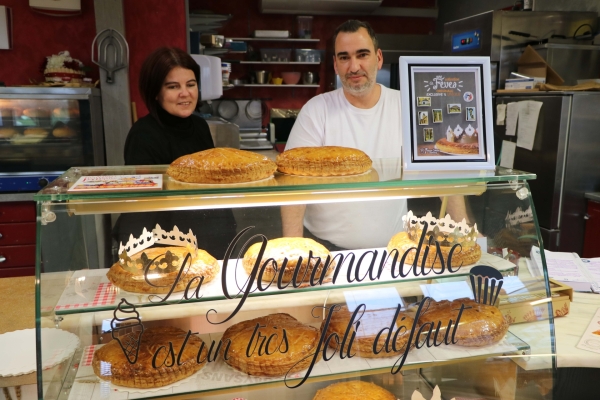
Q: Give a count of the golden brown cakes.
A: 10